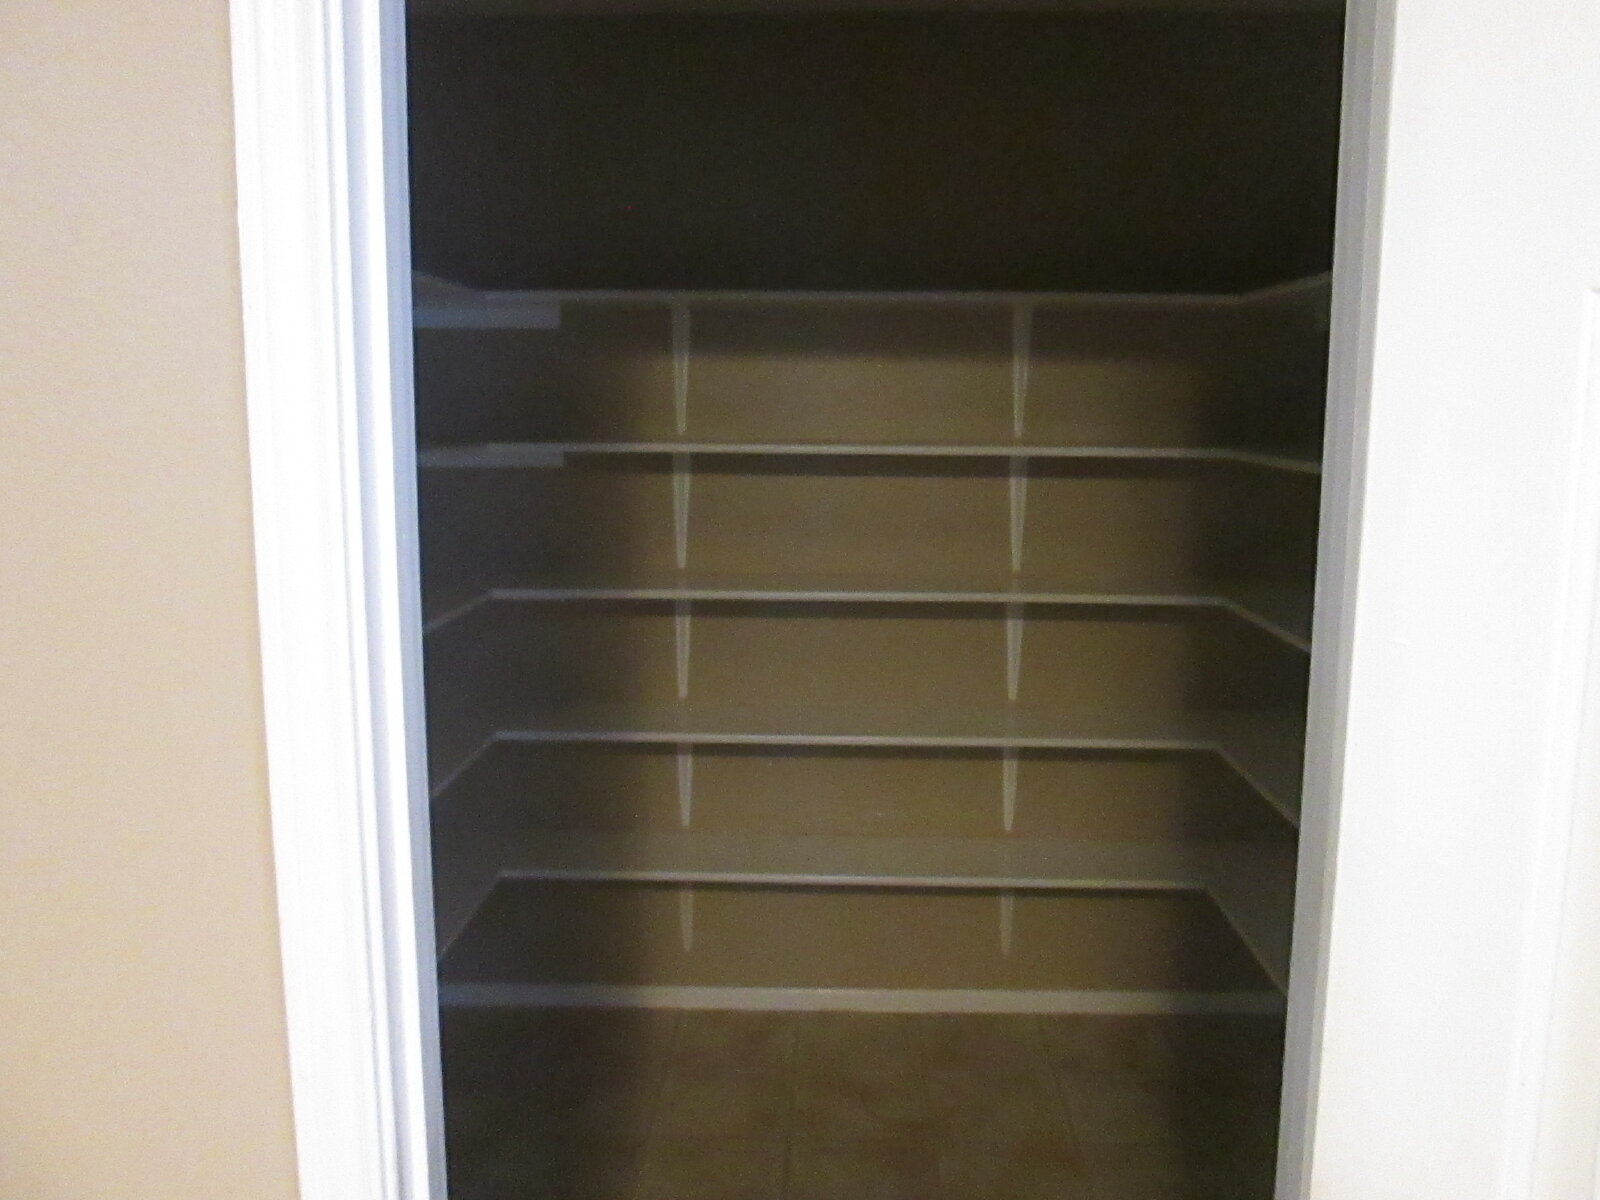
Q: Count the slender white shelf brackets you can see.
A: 10